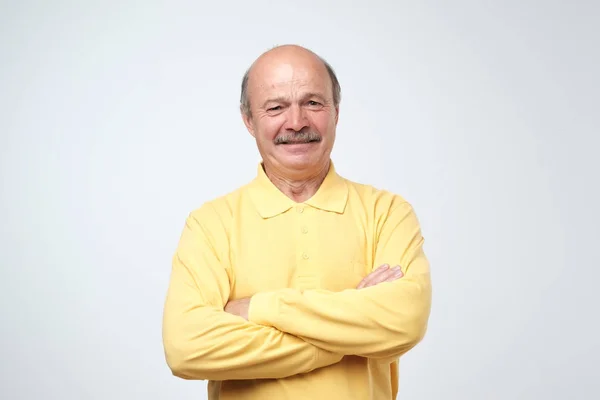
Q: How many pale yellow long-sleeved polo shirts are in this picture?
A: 1